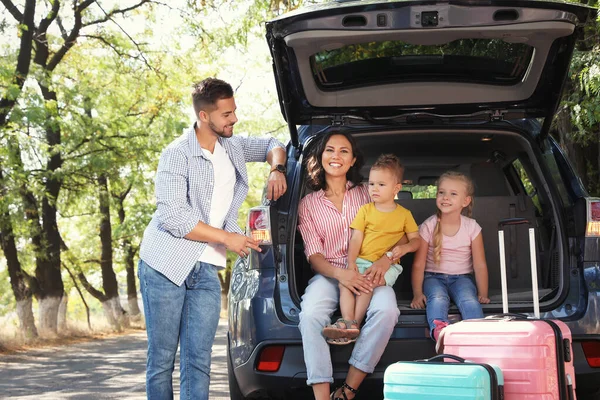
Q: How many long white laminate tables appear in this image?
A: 0